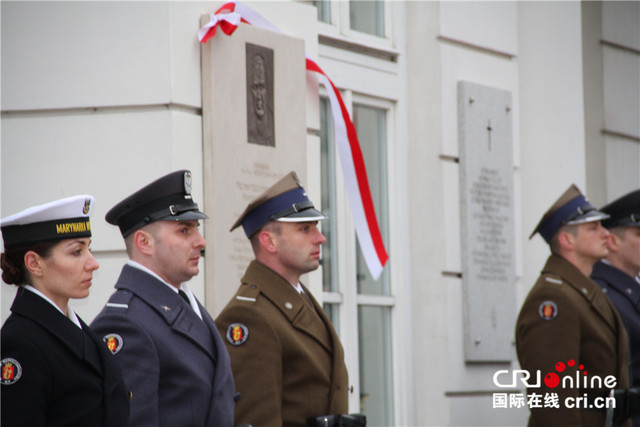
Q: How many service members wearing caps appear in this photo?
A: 5